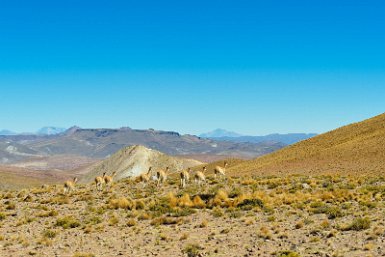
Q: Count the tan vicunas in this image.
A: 8